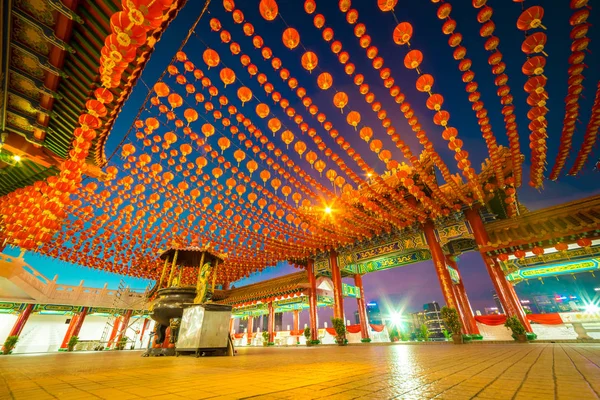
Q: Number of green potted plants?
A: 8